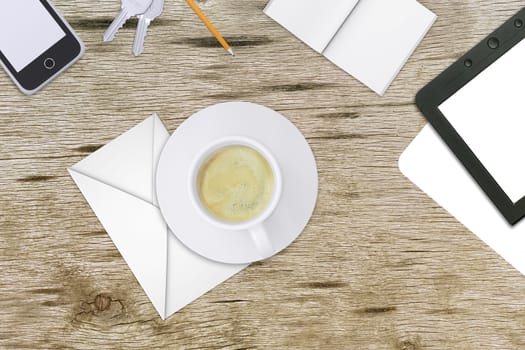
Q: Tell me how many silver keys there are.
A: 2